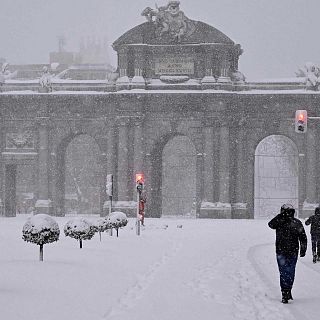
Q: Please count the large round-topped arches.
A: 3